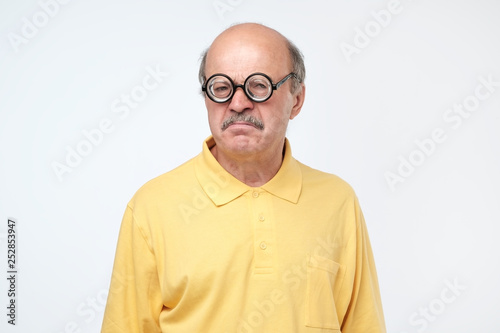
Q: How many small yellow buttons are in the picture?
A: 3